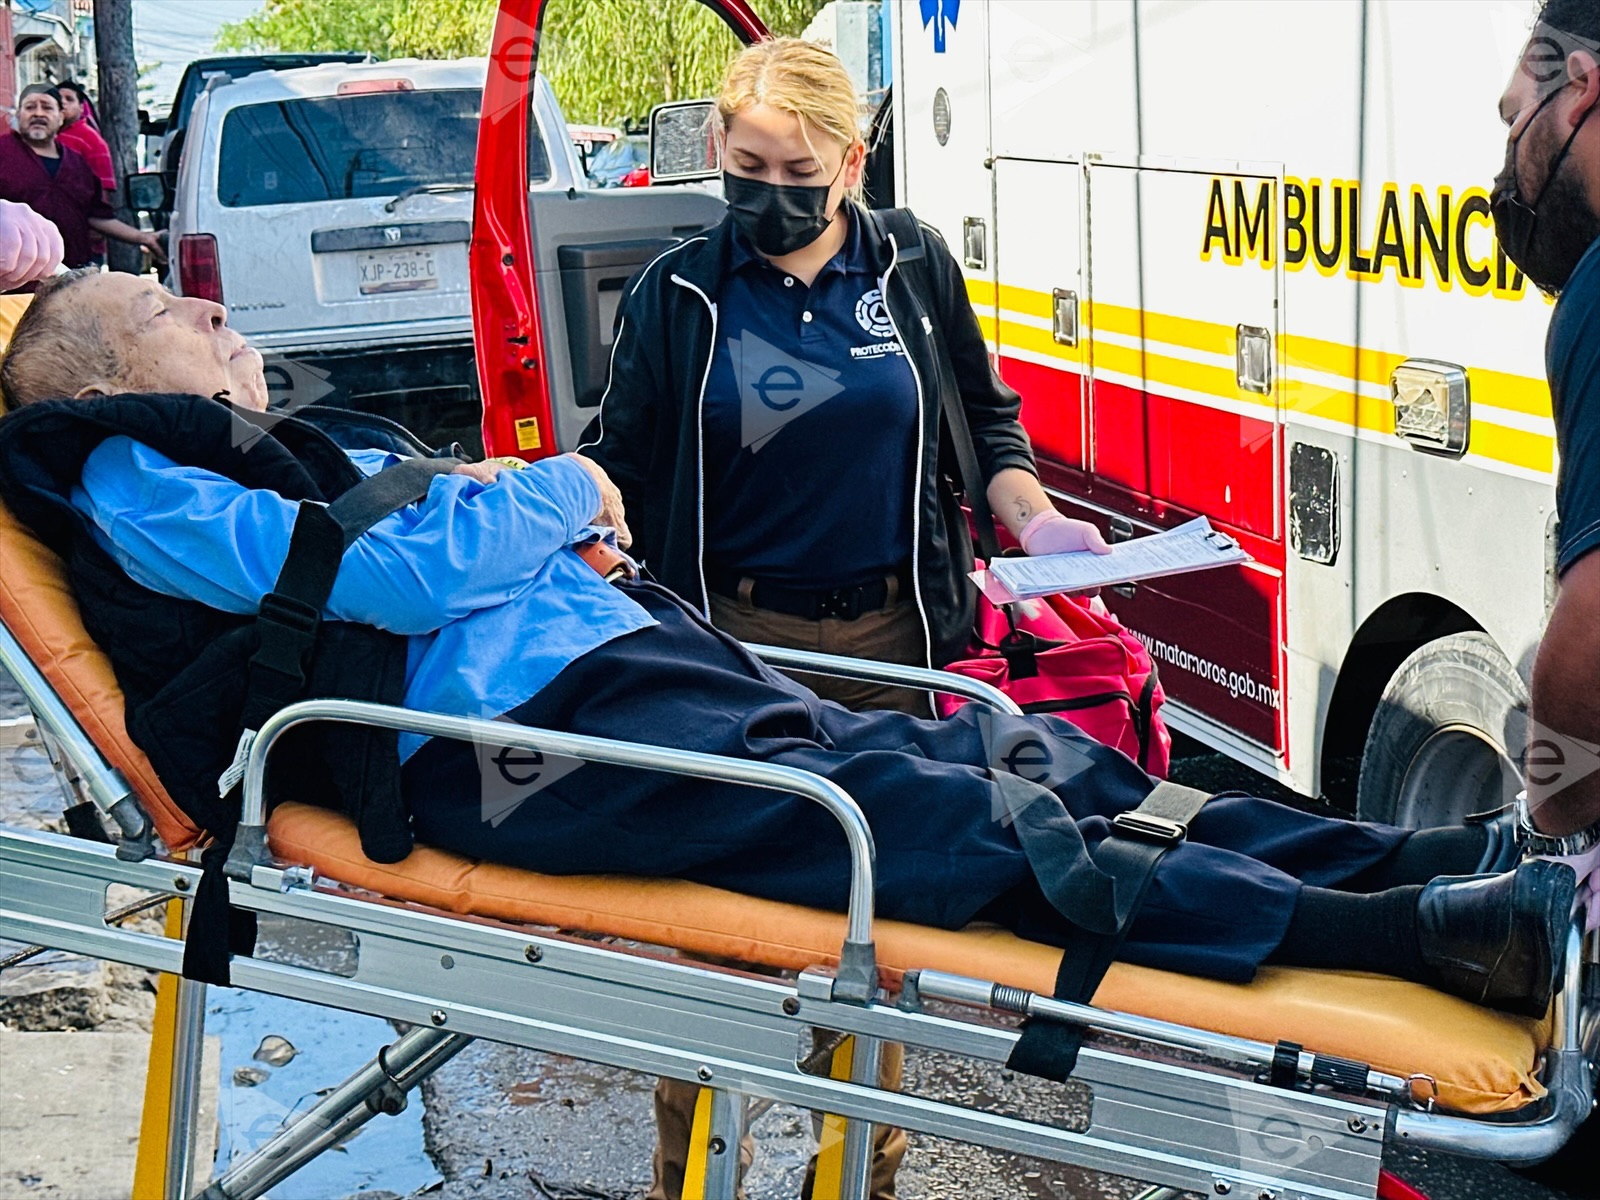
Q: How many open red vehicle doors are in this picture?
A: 1